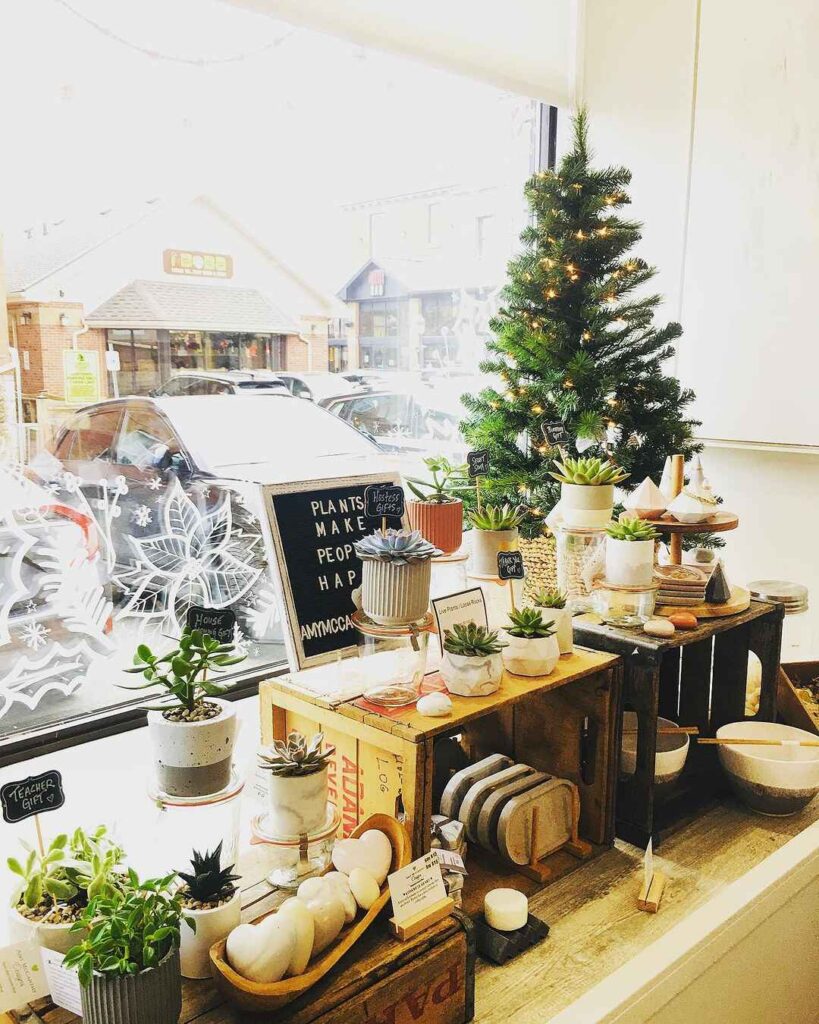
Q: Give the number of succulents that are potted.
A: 13